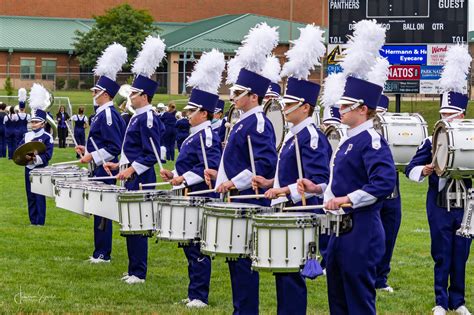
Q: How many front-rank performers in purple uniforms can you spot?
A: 6